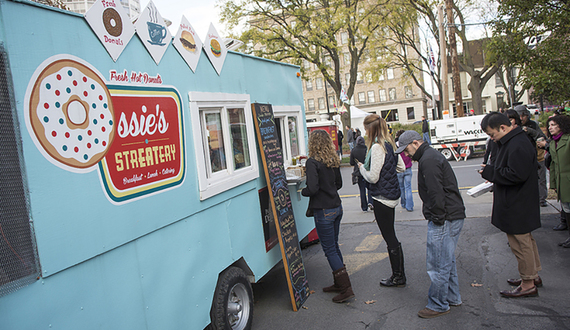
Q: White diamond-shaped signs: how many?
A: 4